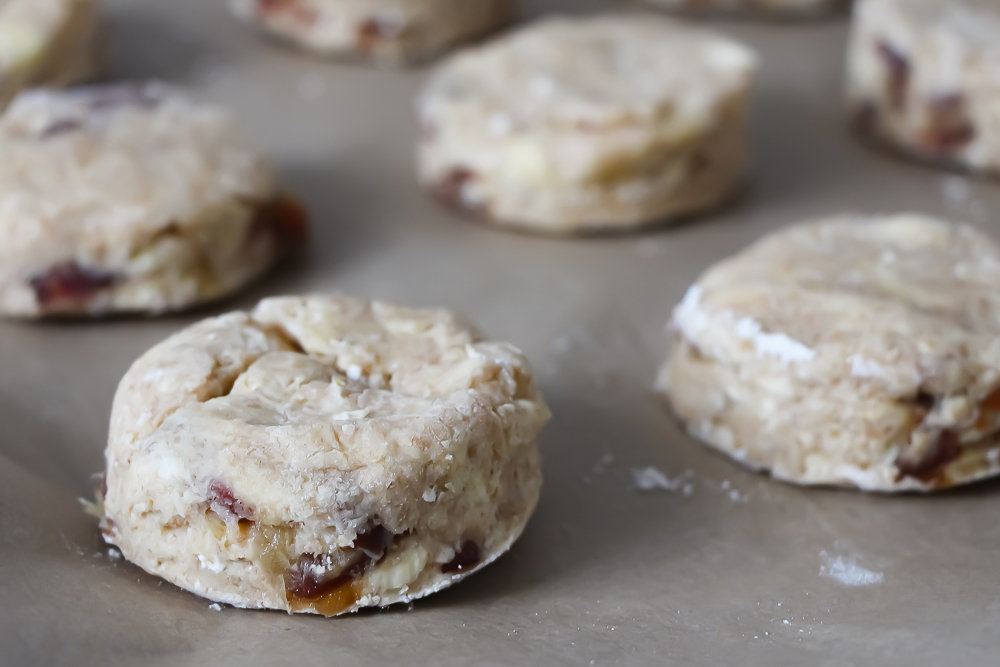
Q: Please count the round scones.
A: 8